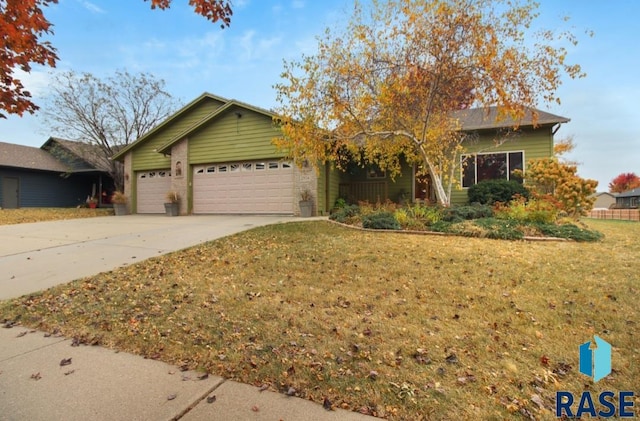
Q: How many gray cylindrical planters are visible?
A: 3